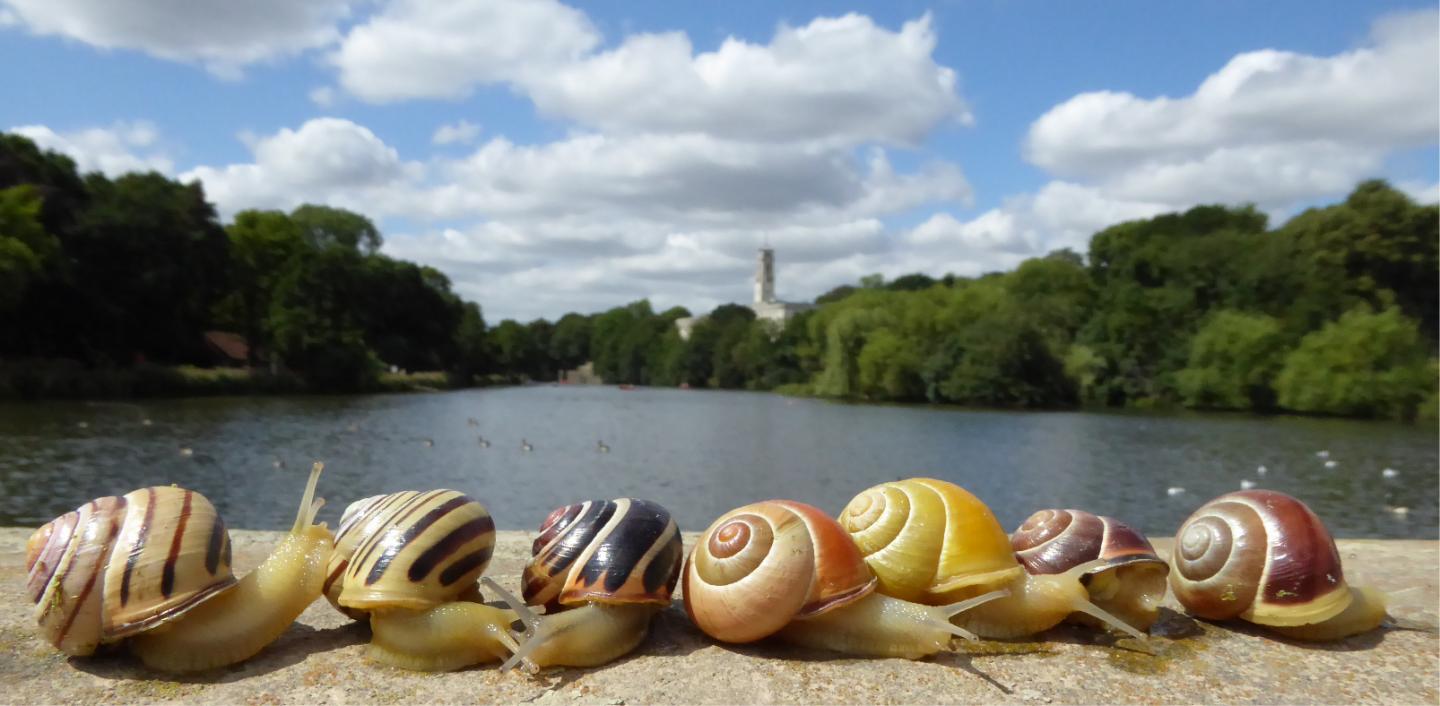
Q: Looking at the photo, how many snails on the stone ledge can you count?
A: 7